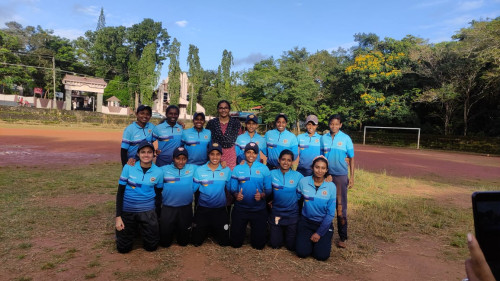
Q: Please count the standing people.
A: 8